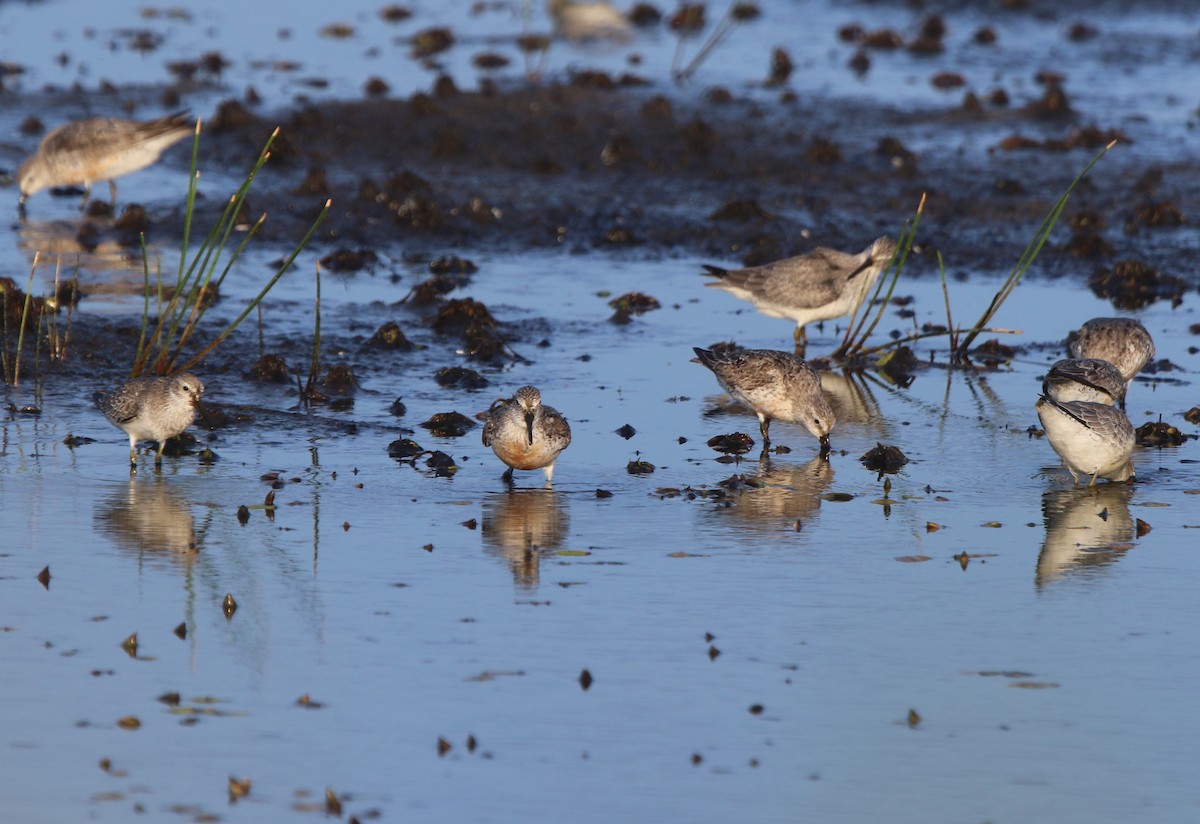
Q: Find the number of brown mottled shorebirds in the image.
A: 8